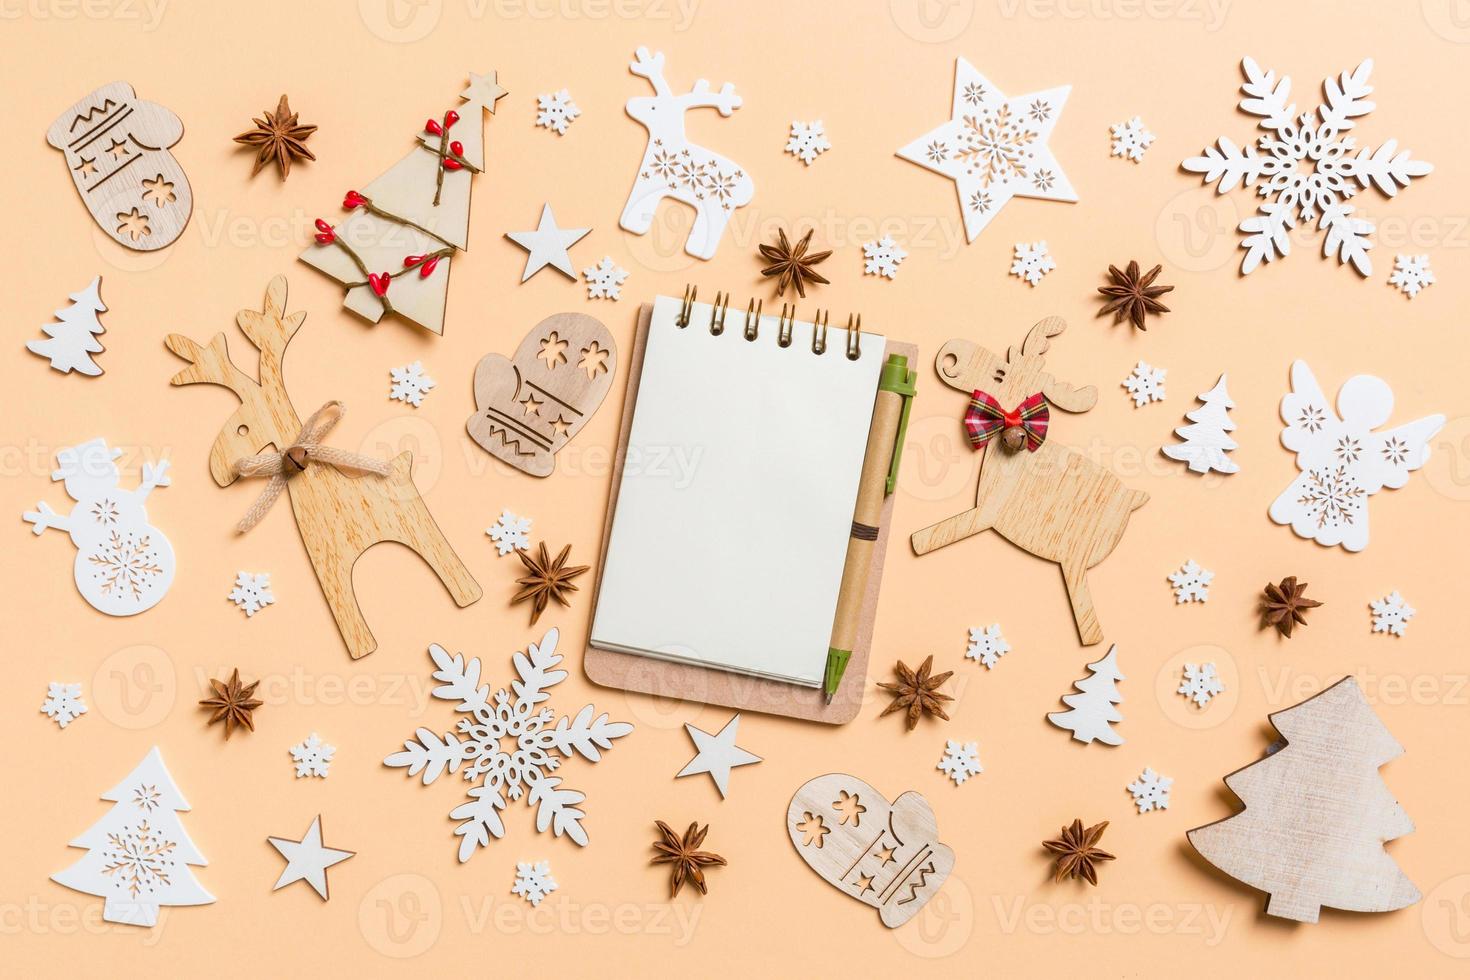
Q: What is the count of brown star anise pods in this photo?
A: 9